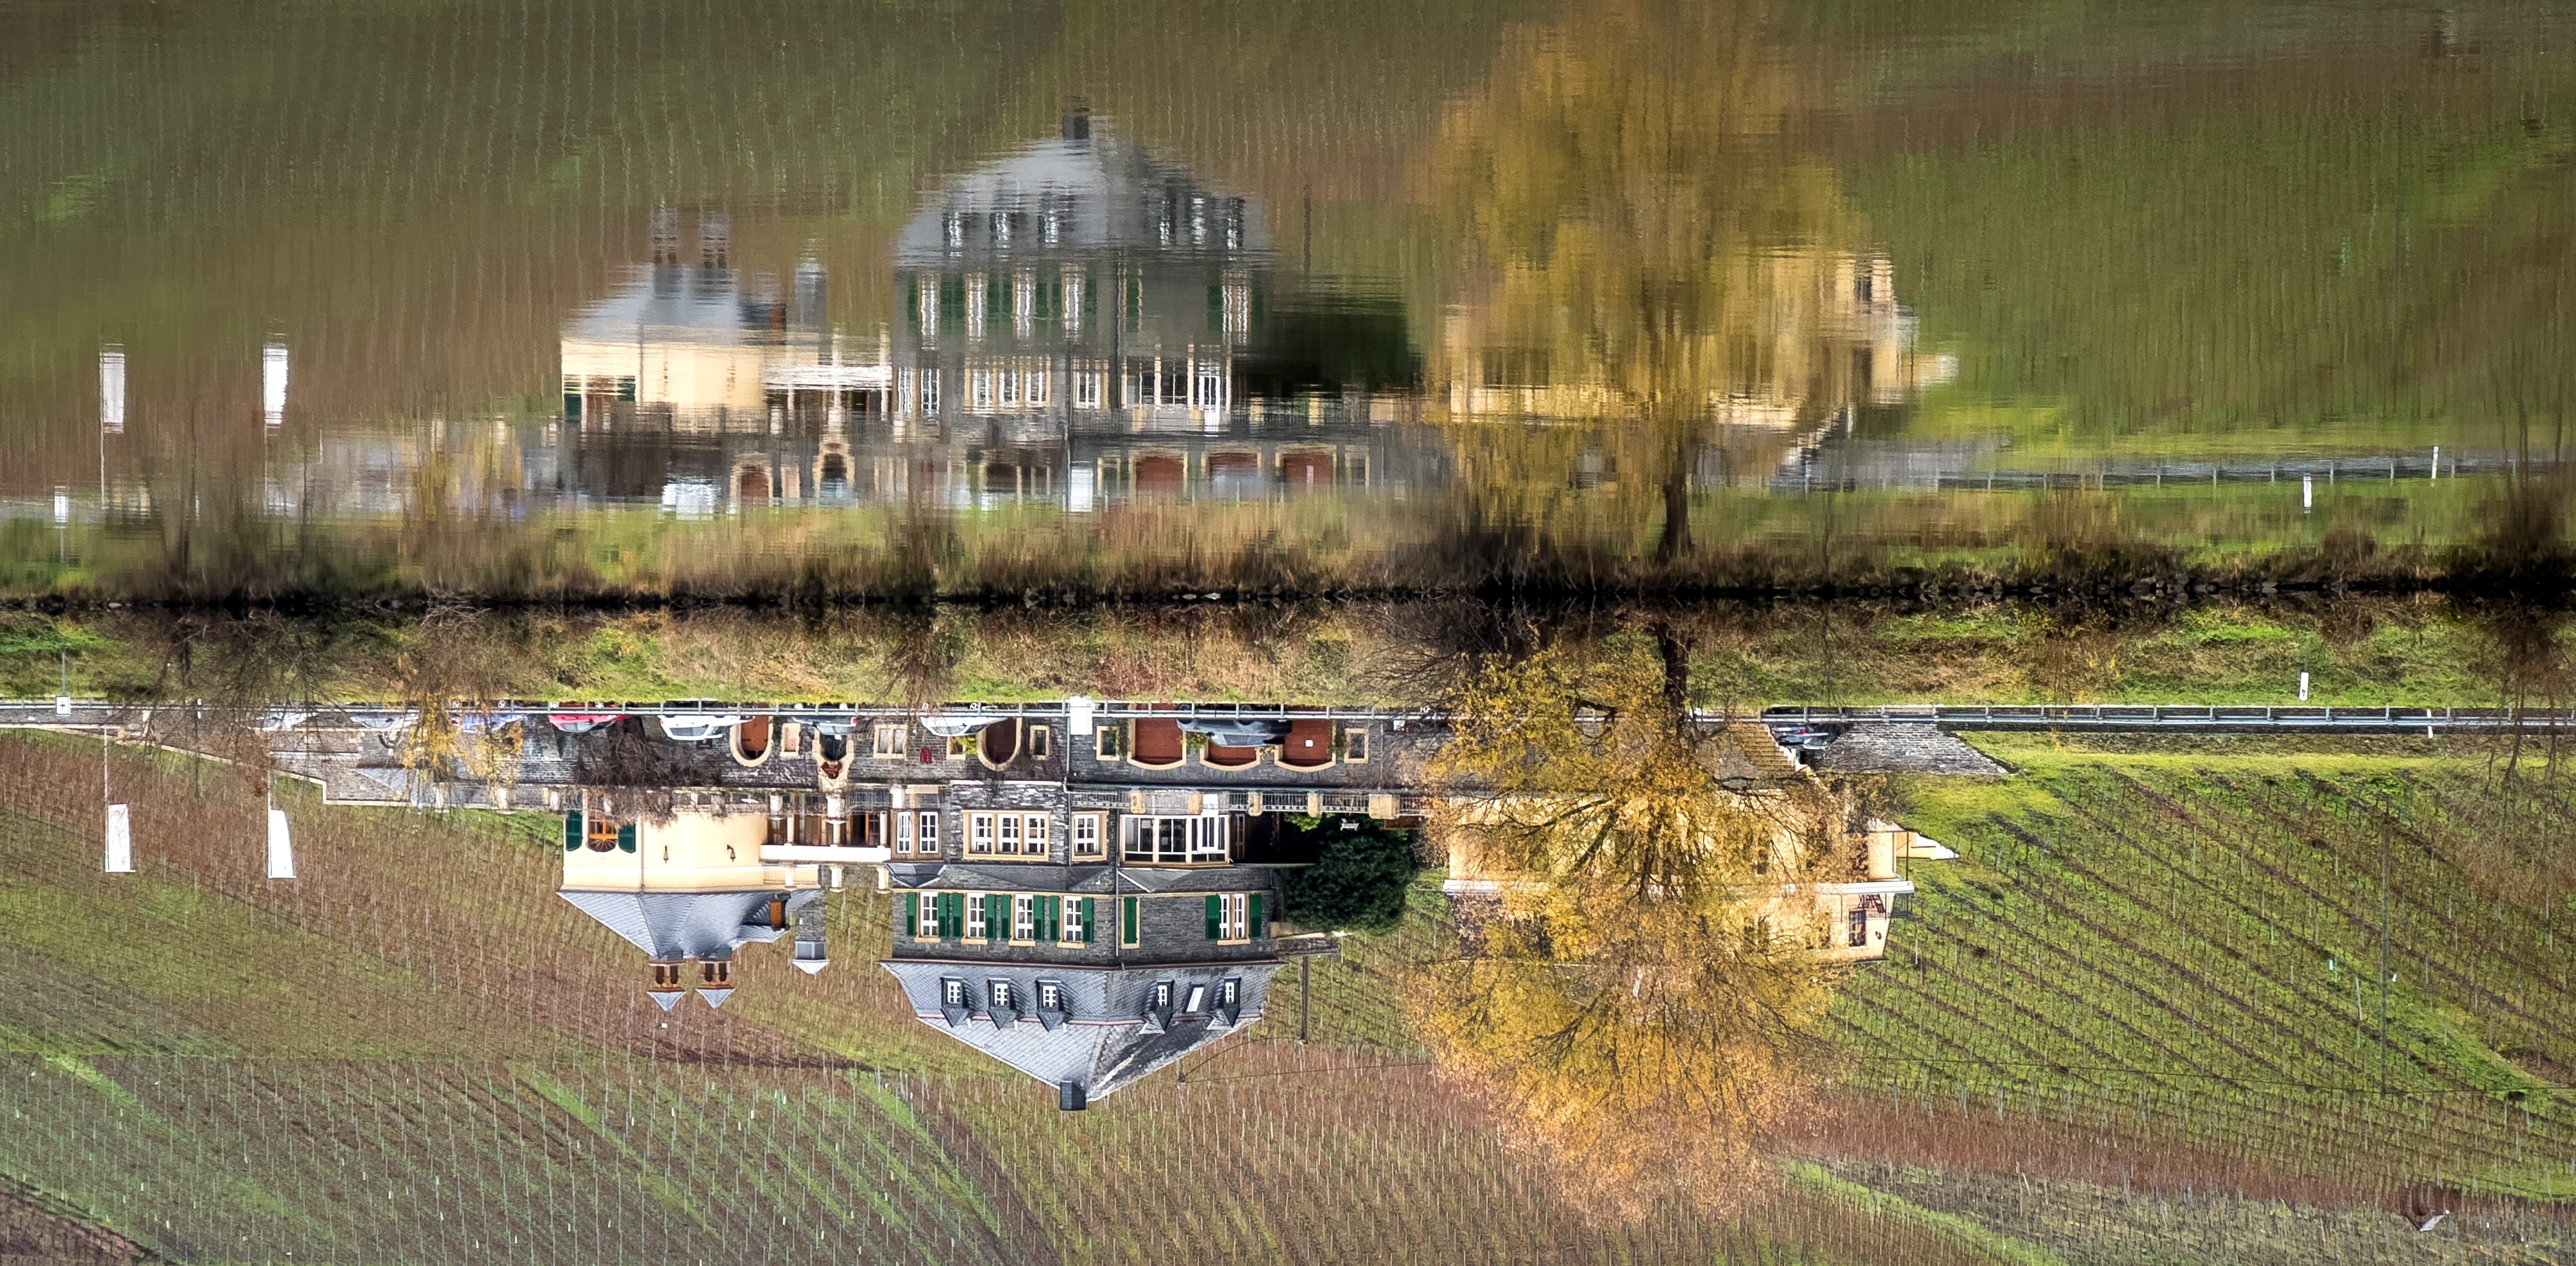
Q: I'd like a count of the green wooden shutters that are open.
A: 12